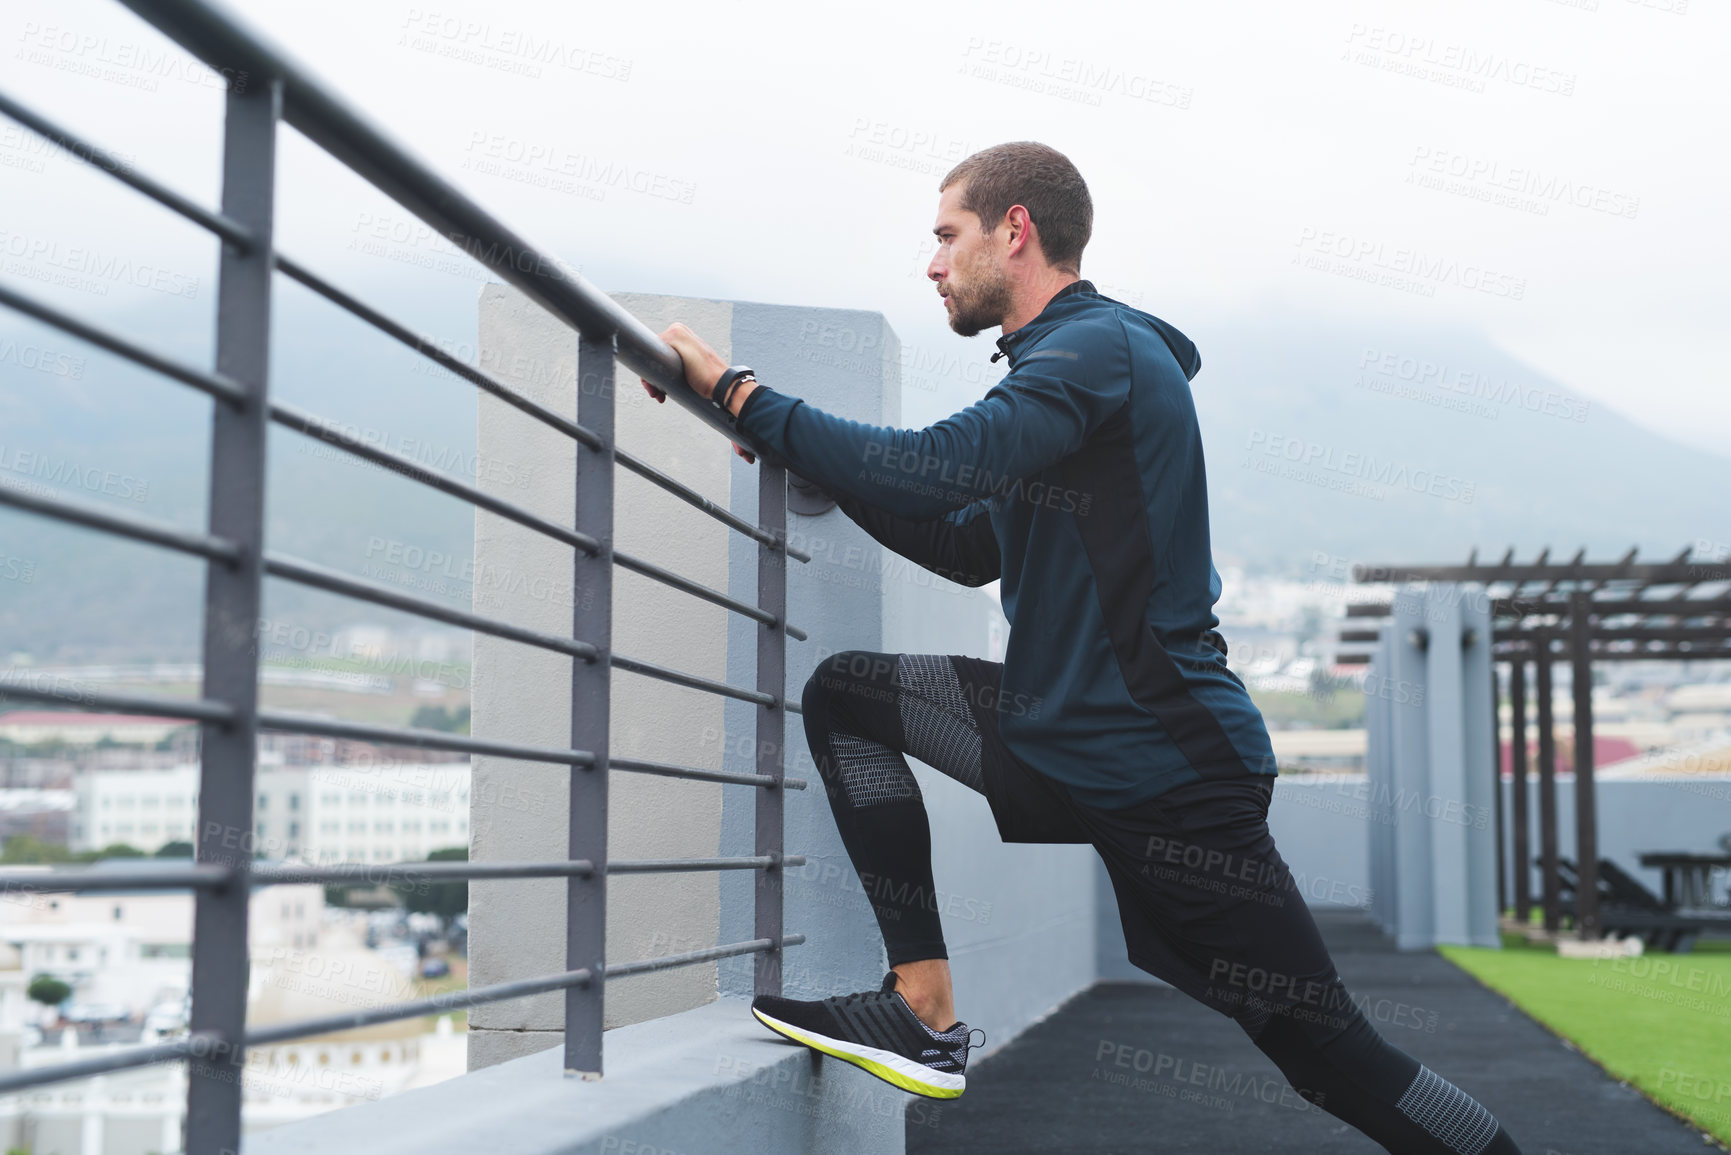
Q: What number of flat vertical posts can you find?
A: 3